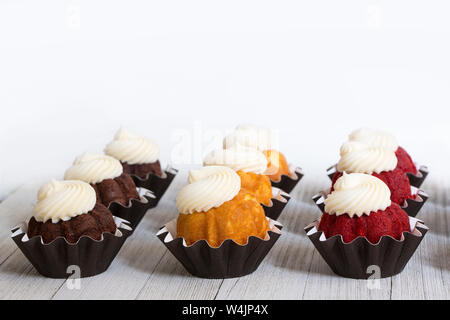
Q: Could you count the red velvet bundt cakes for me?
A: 3